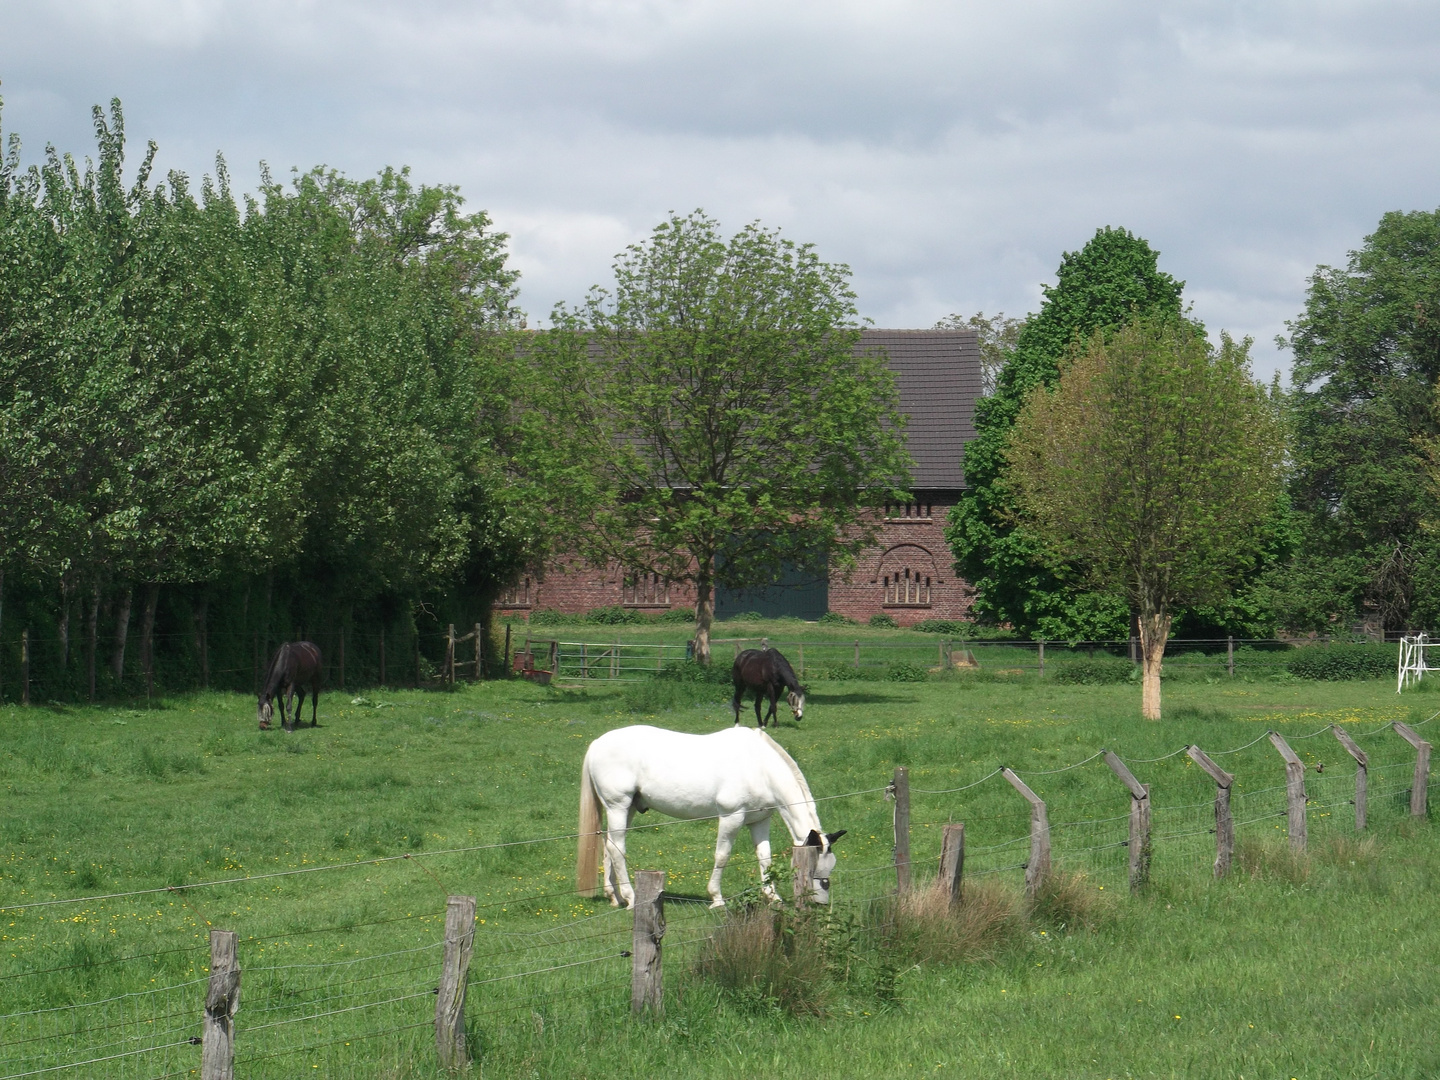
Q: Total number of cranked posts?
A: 6